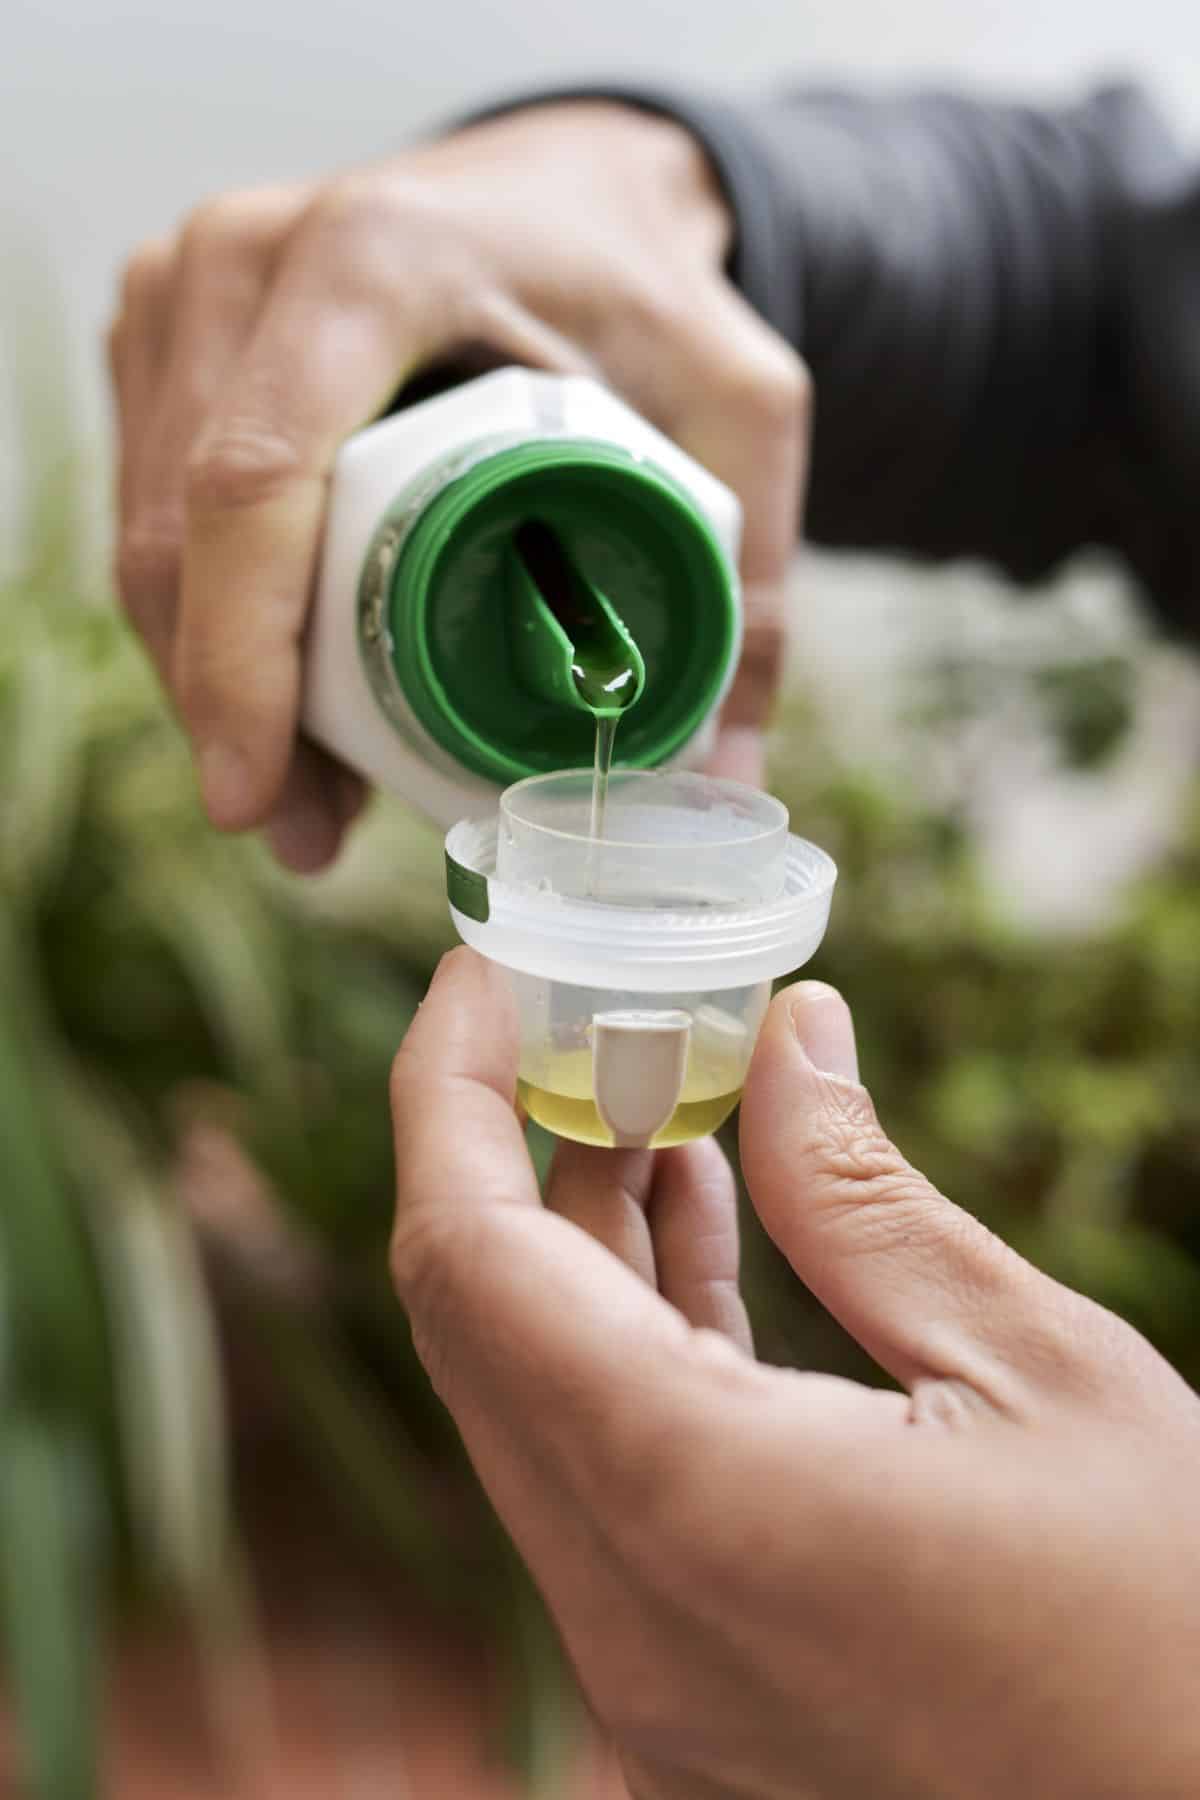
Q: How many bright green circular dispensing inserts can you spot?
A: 1